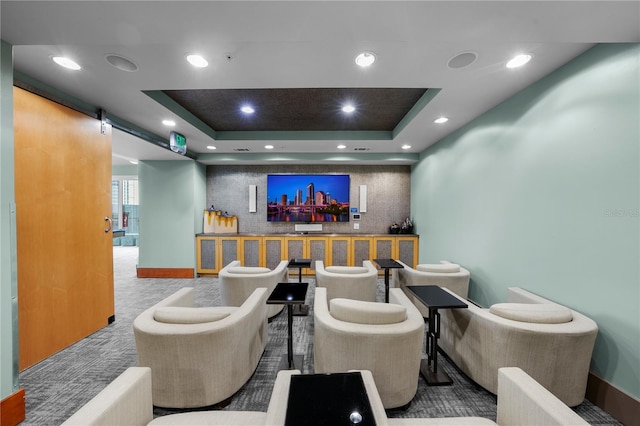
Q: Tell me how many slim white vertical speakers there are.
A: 2